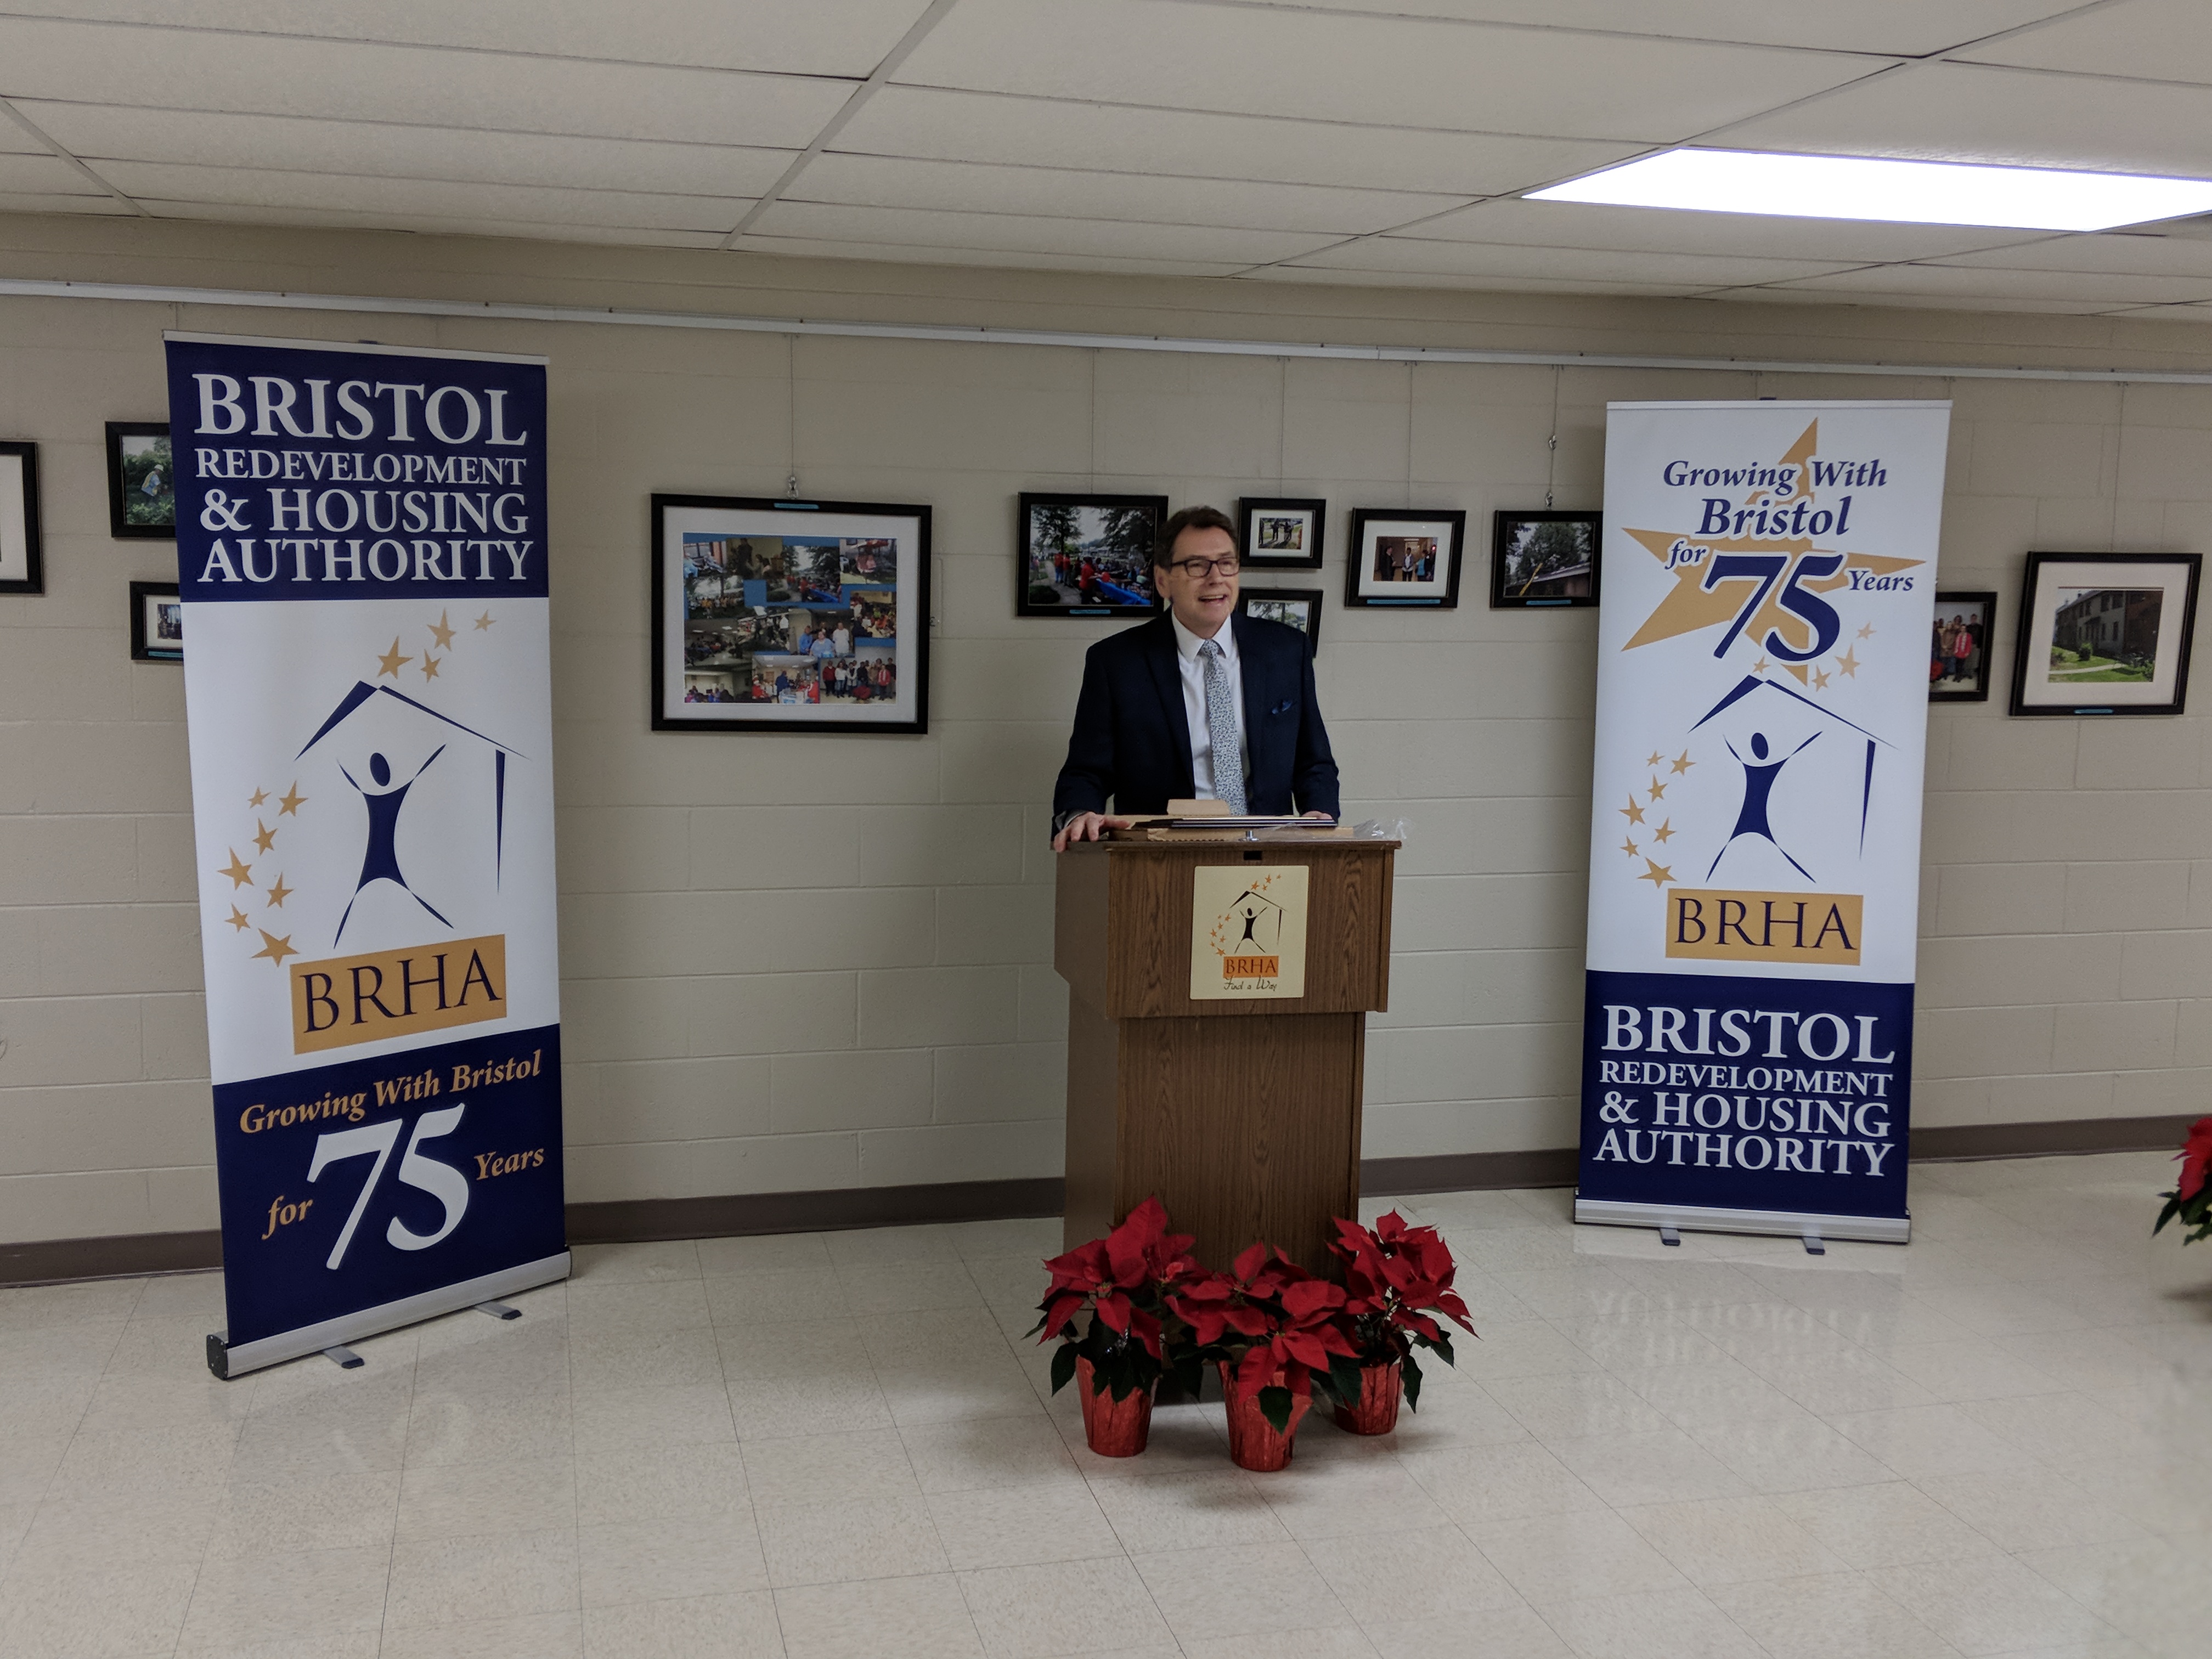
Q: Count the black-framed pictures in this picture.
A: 11